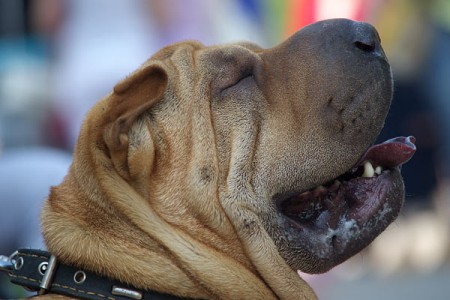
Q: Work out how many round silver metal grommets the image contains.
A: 3